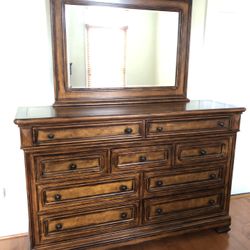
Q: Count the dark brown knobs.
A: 15